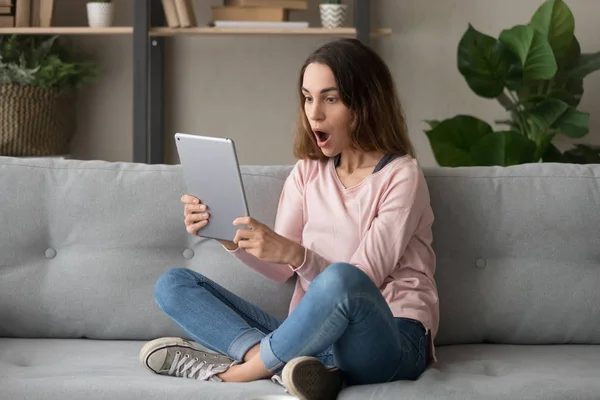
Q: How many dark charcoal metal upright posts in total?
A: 2